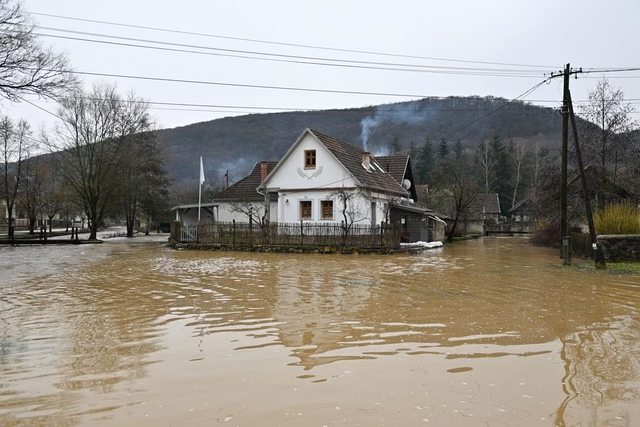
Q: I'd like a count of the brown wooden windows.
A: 3